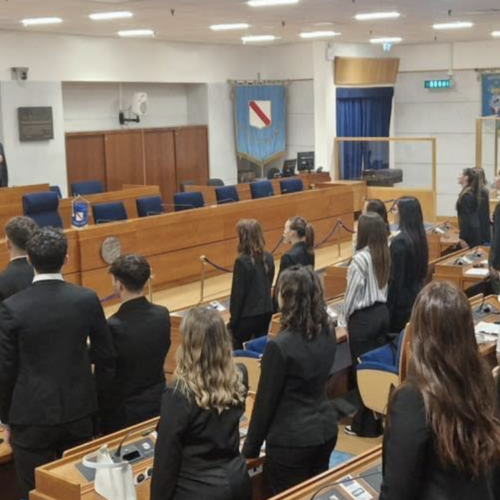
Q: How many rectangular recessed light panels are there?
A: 11